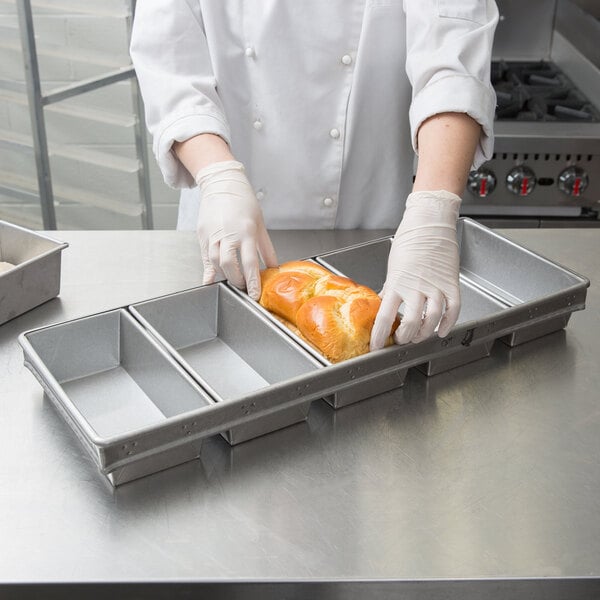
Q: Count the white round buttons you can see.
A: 6